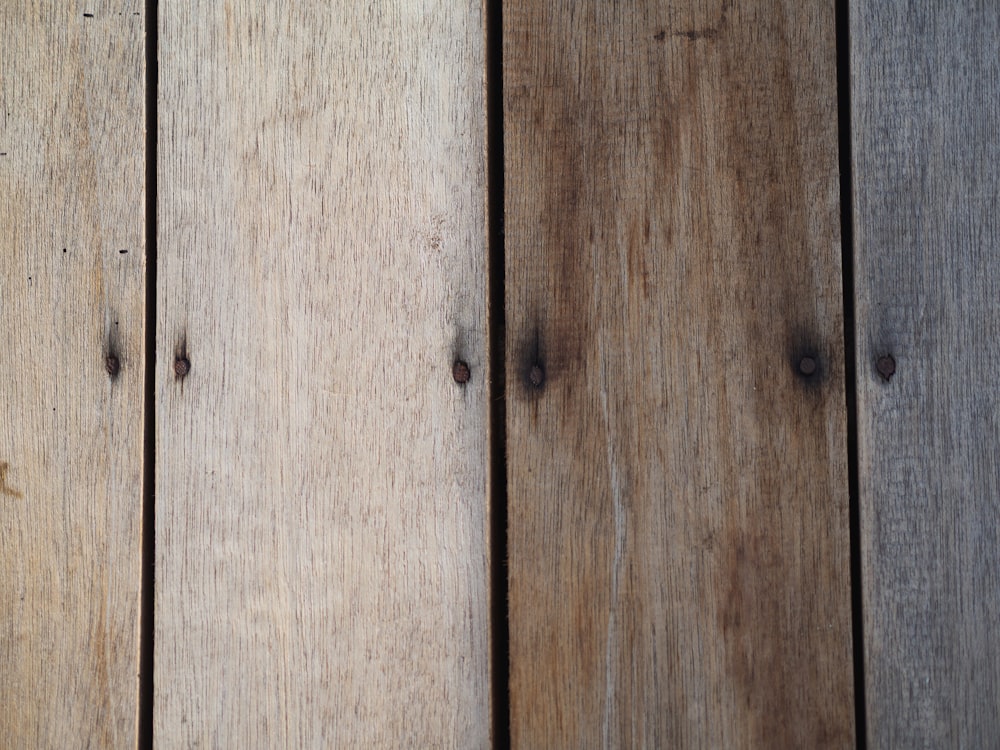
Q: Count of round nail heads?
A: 6